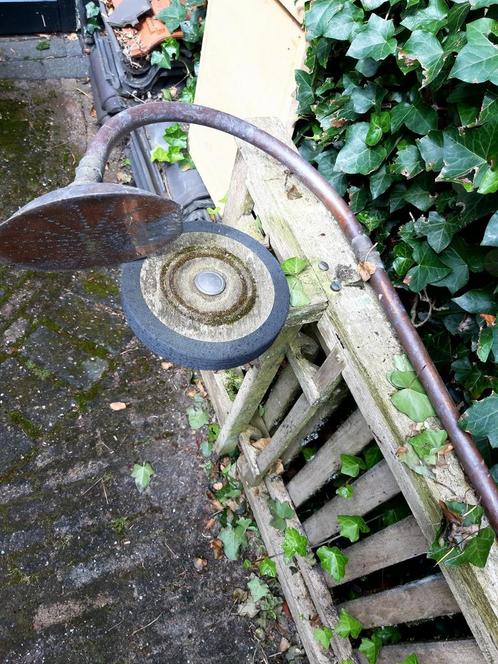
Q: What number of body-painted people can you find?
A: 0